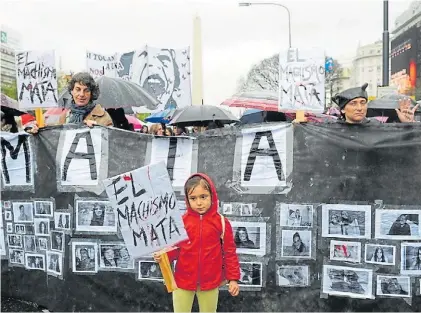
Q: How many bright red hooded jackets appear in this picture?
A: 1